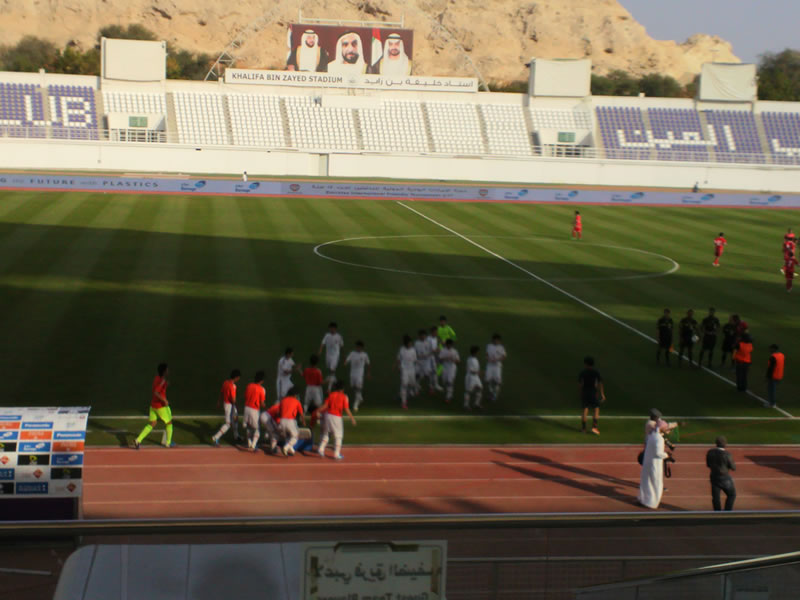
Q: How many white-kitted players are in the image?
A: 9